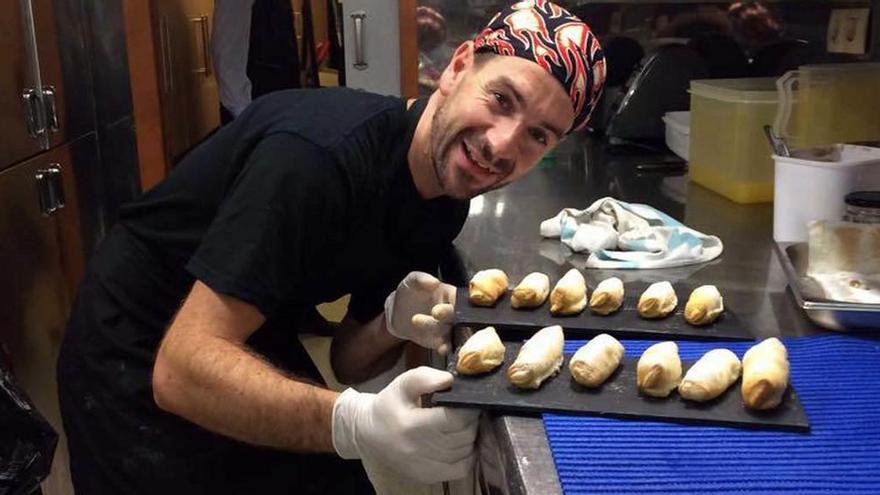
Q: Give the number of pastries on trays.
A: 12